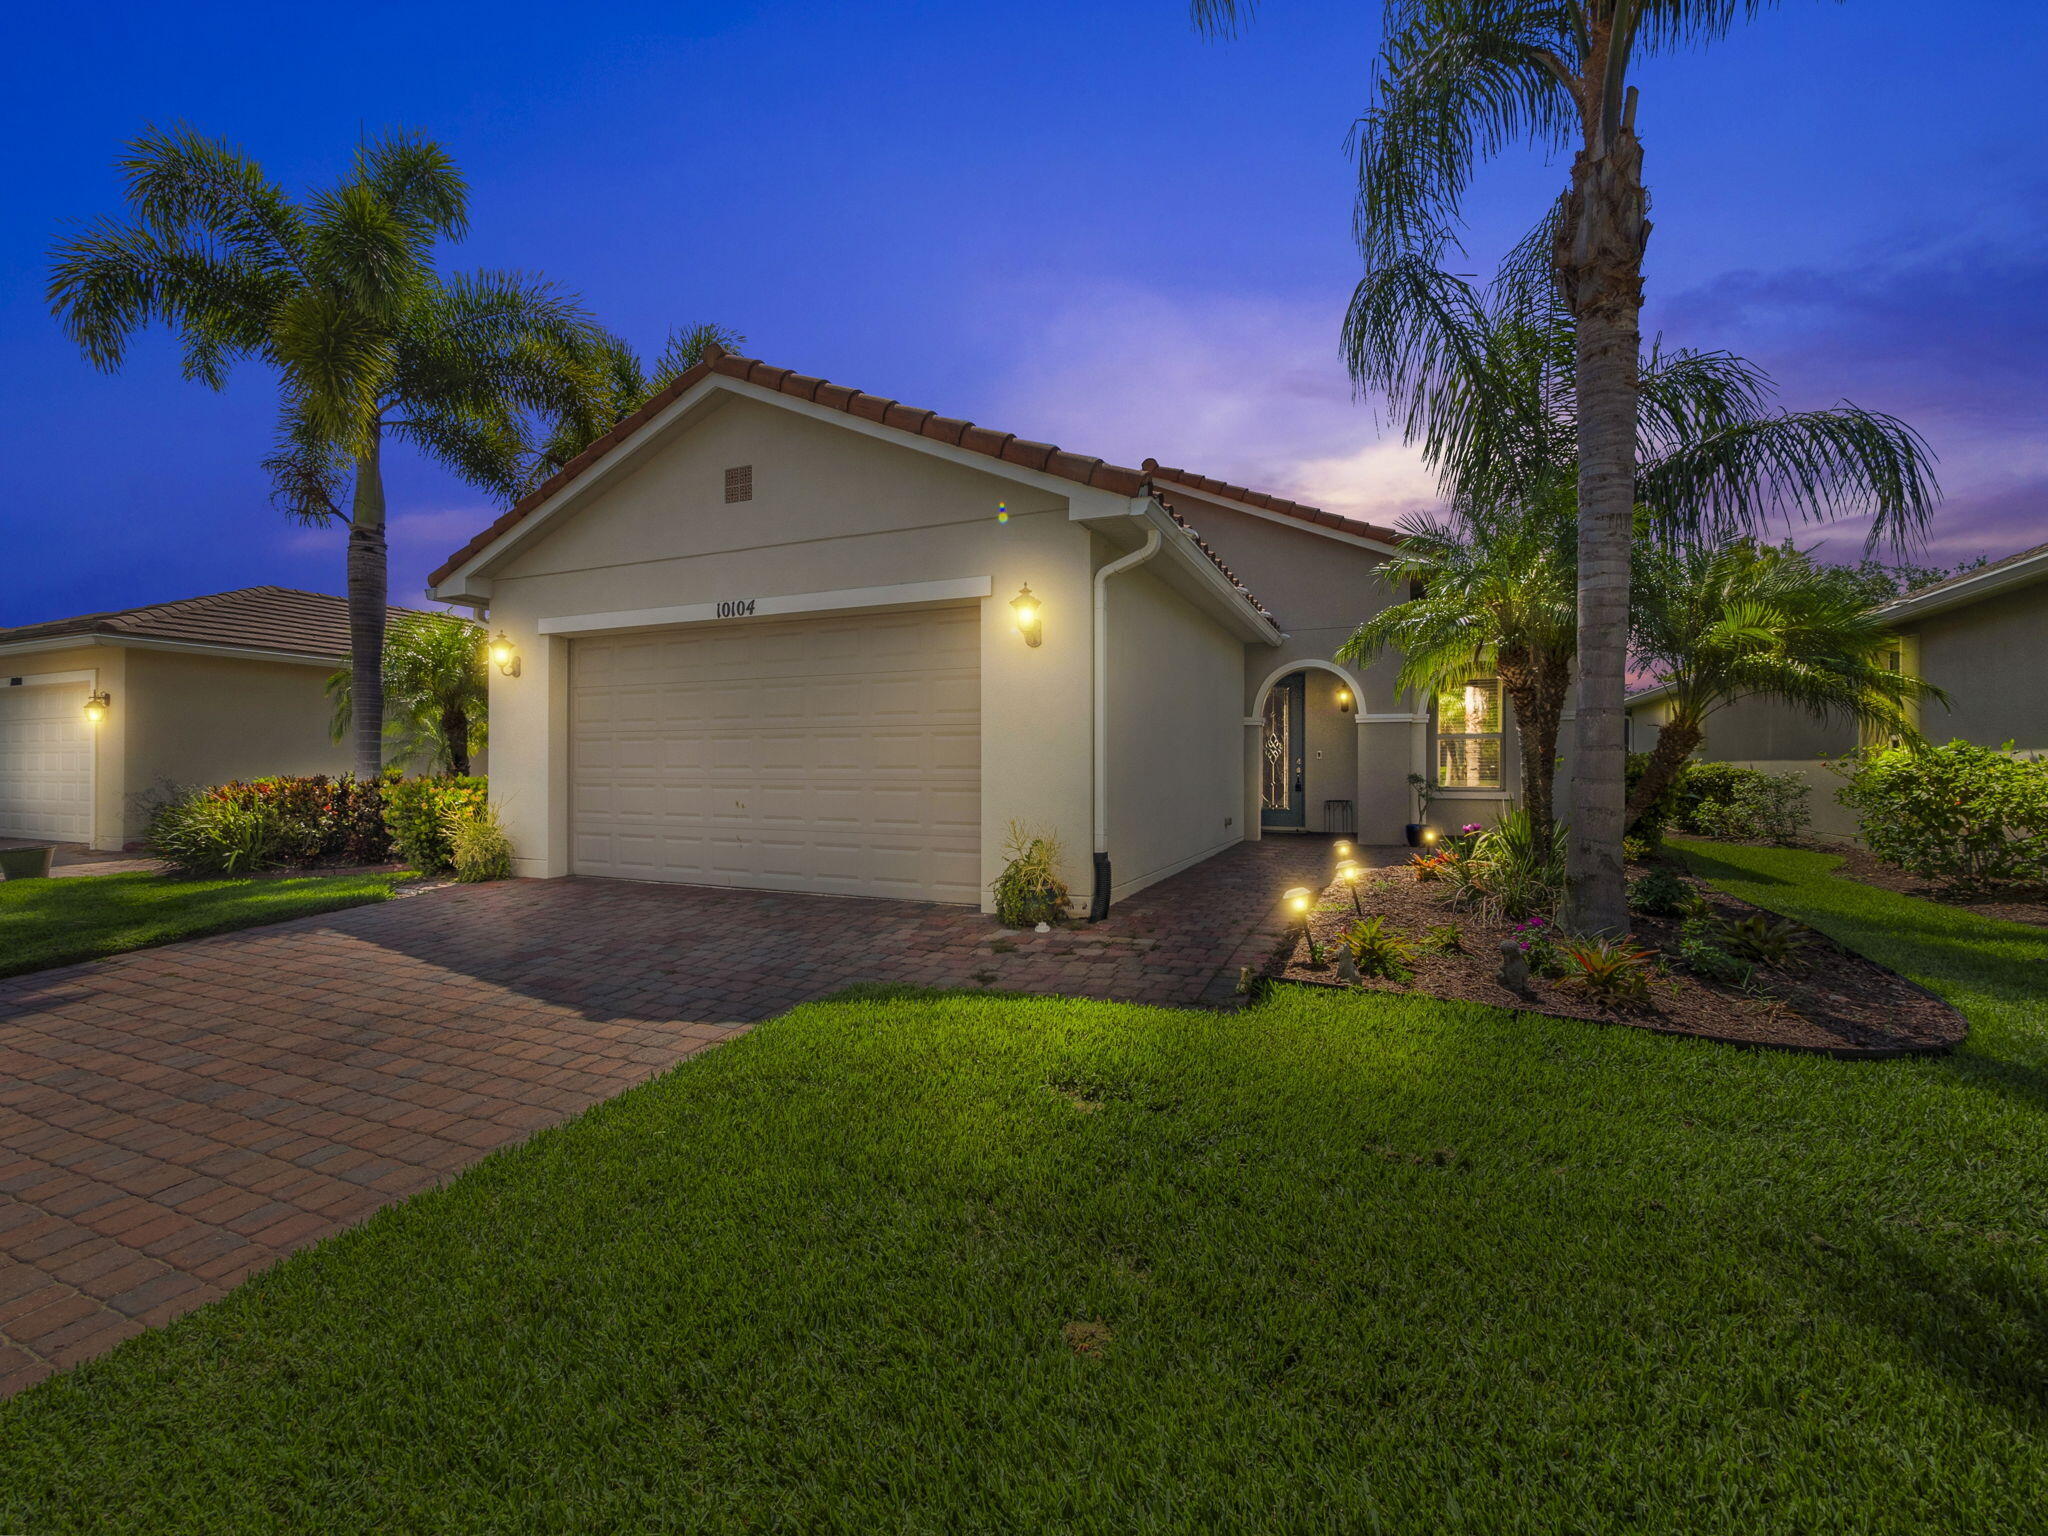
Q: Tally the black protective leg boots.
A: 0